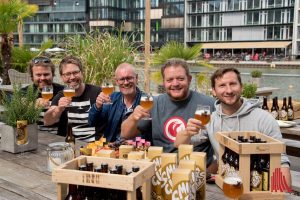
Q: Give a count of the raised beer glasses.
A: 5